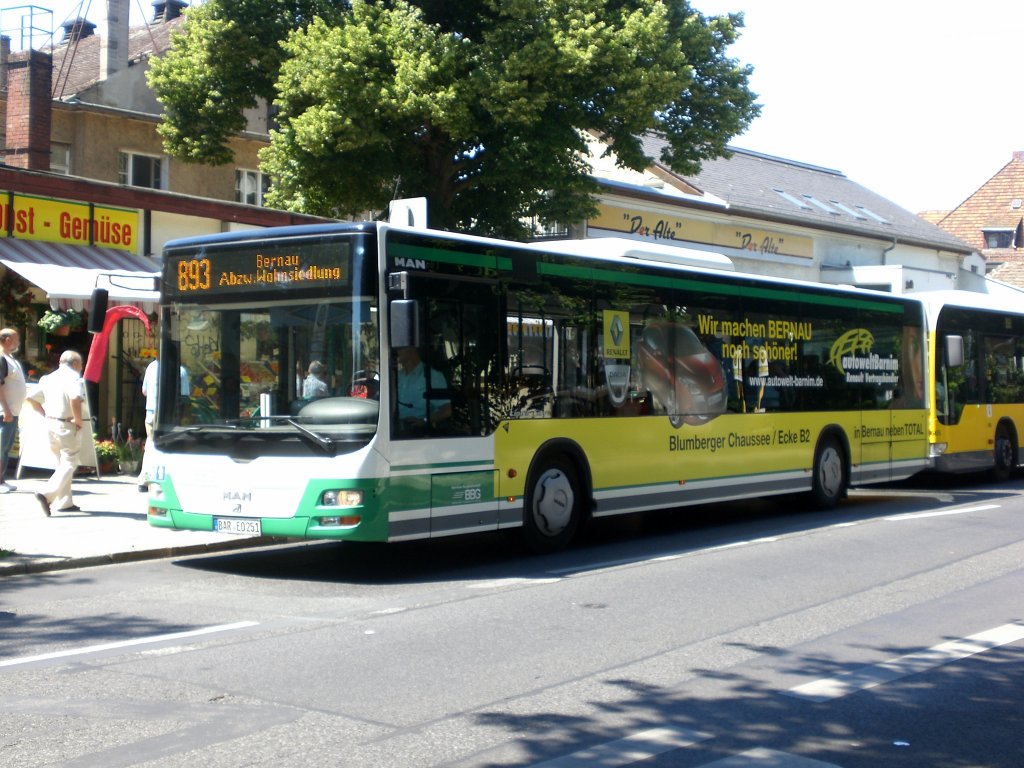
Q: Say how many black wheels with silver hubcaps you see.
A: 2